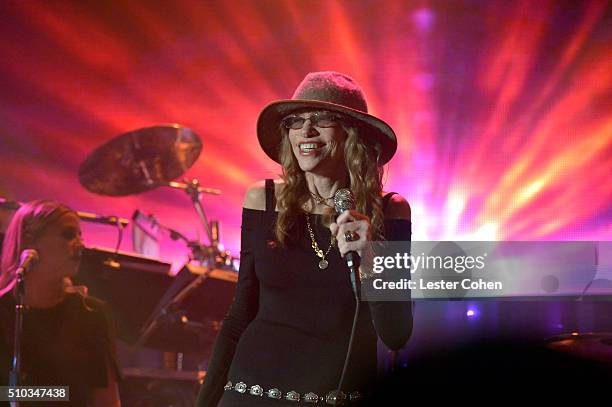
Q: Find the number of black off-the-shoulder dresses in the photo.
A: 1